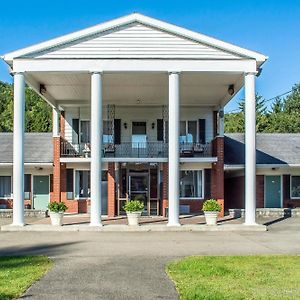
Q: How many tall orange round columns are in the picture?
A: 0